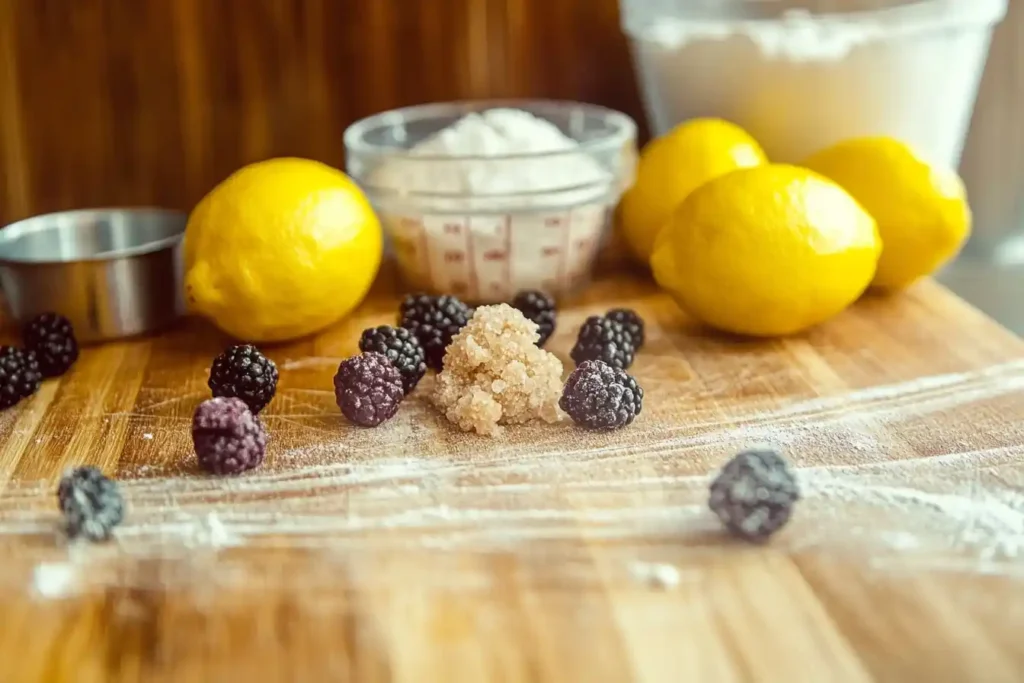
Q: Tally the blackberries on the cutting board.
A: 13